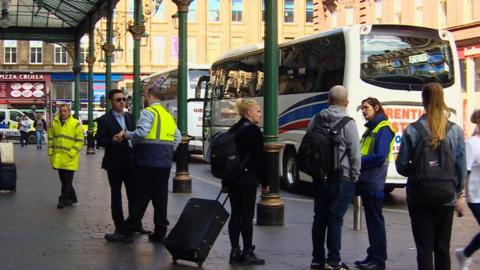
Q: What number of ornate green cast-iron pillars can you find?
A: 6